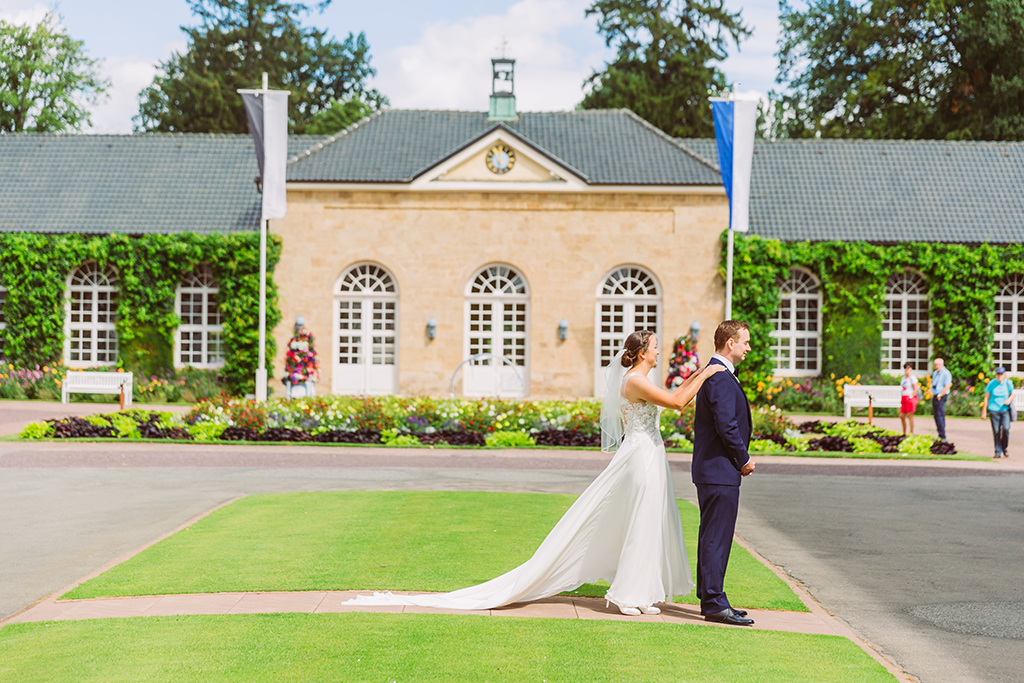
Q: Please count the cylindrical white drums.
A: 0